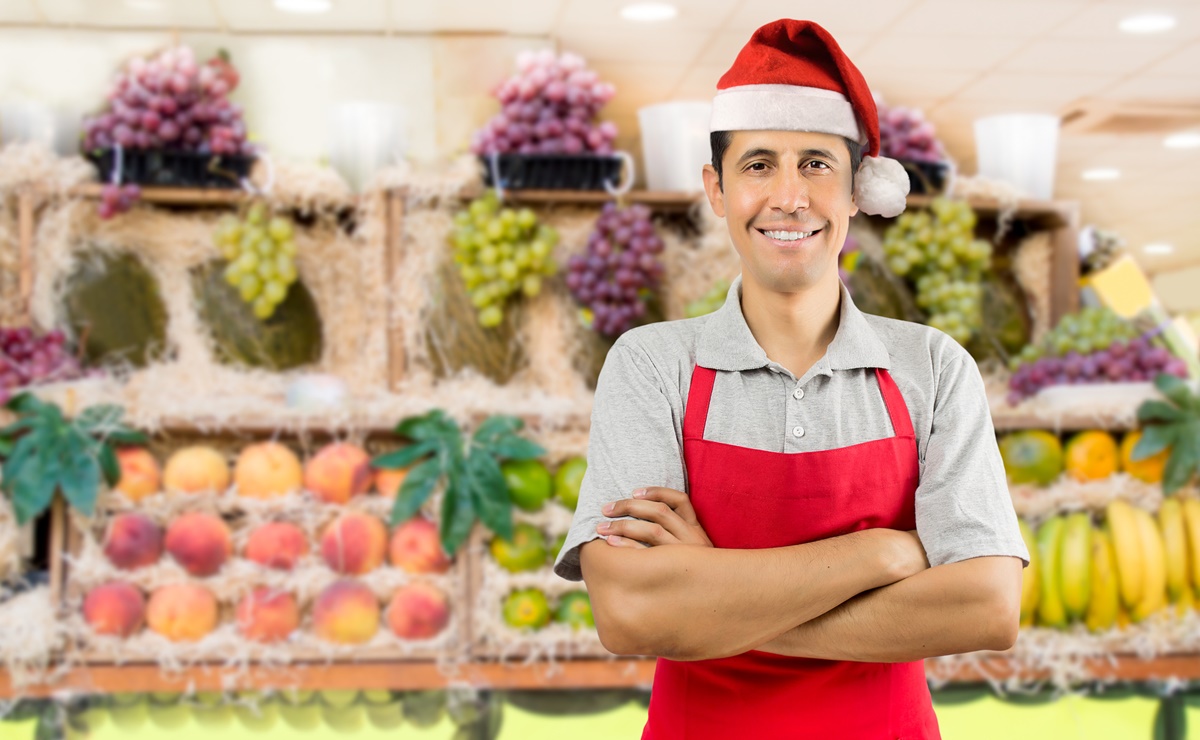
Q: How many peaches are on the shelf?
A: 15